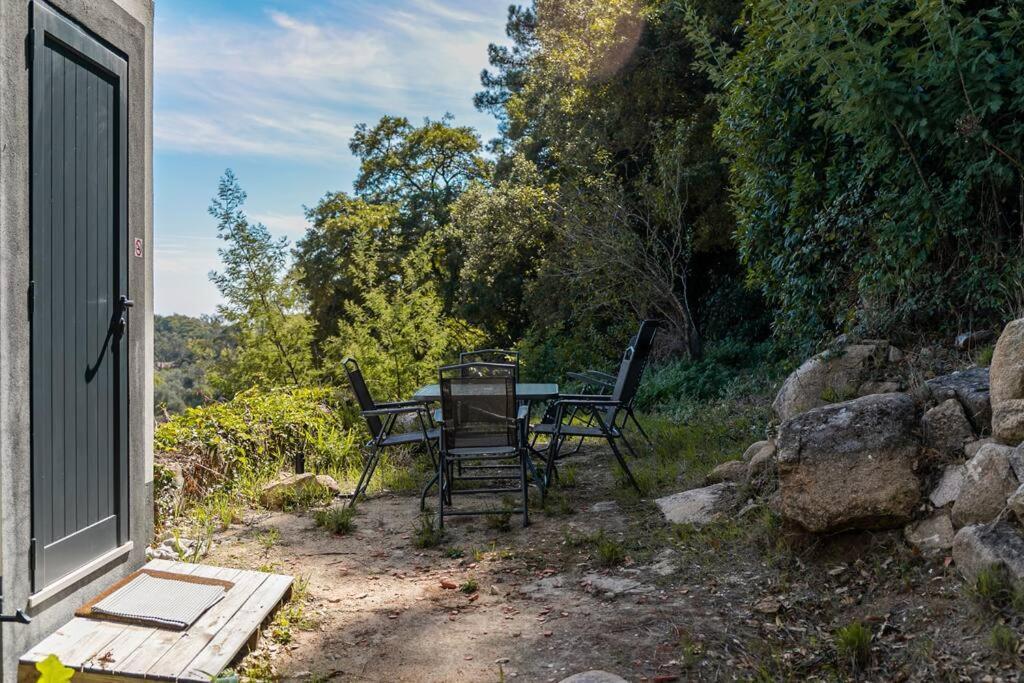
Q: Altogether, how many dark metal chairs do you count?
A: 5